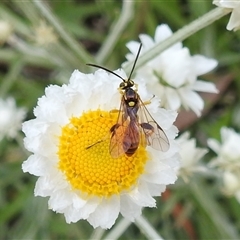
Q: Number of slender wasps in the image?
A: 1